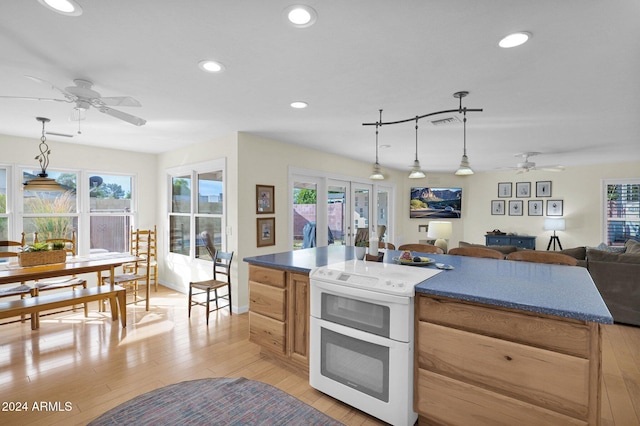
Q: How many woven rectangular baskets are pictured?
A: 1